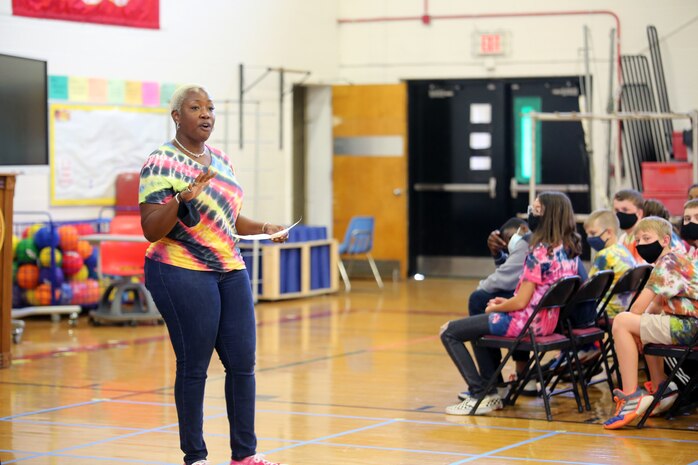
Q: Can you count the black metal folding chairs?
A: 4